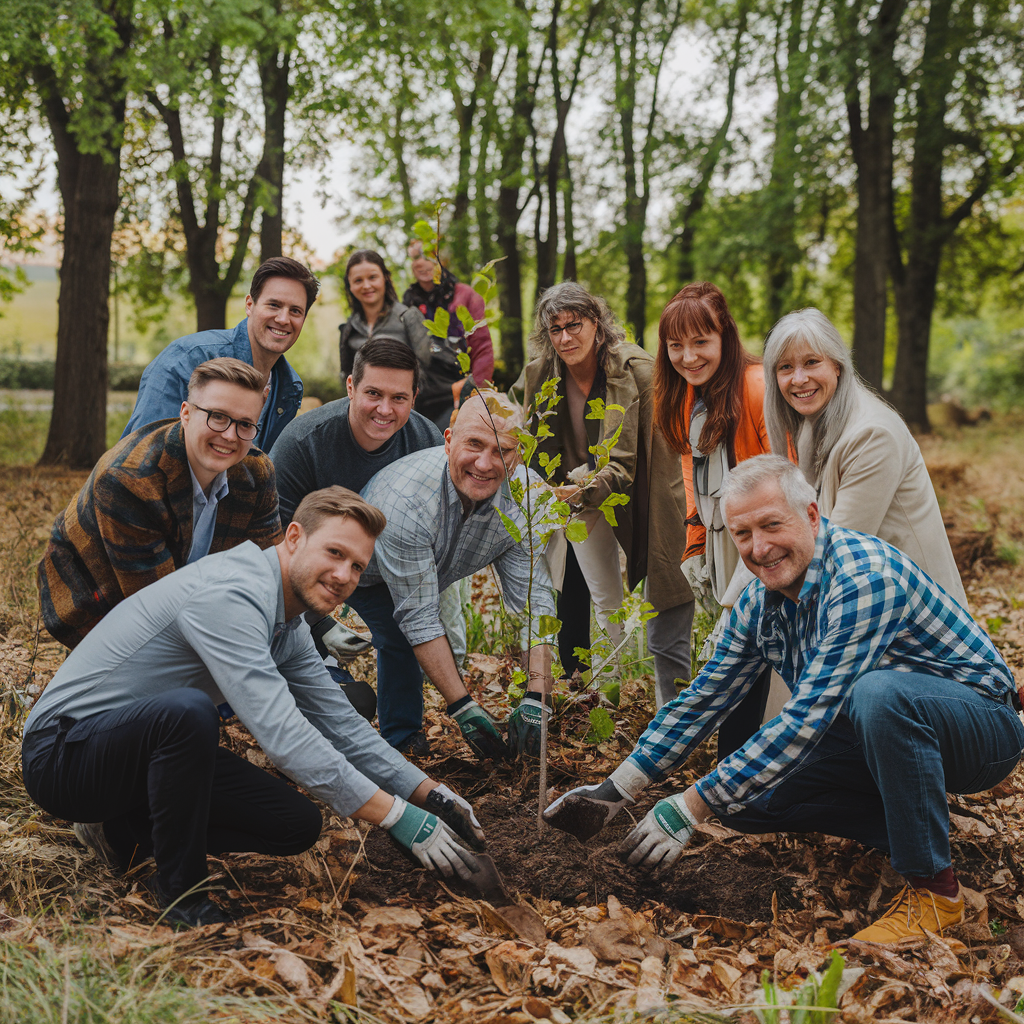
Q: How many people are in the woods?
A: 11